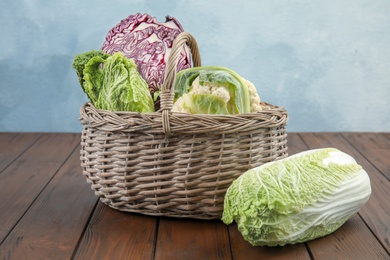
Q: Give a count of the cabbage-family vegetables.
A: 4